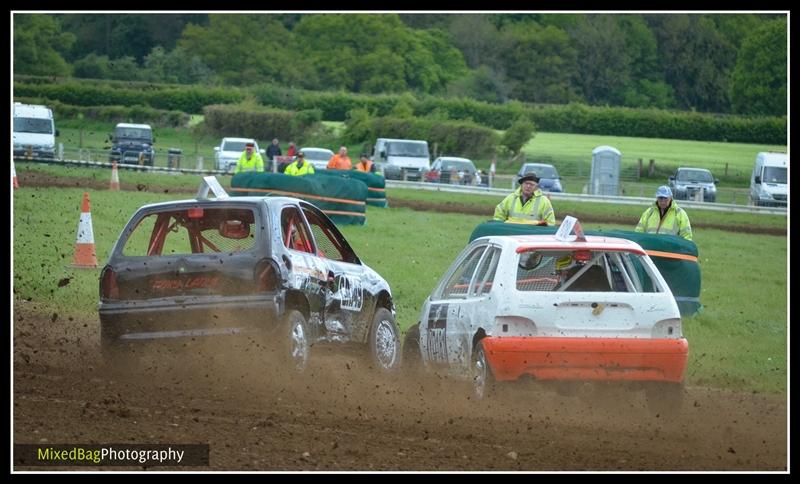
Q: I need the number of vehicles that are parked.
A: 9